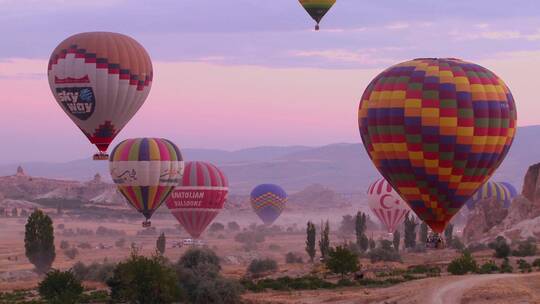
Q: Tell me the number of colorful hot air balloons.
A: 8